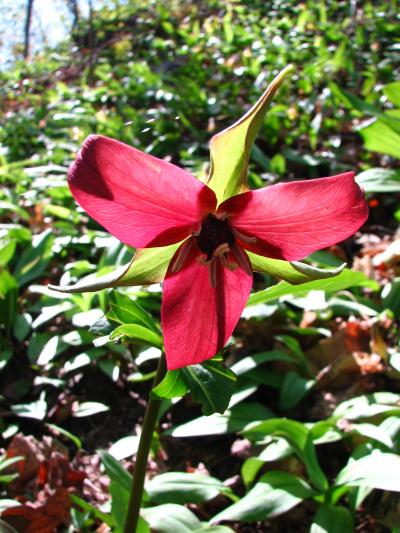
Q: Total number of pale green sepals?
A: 3